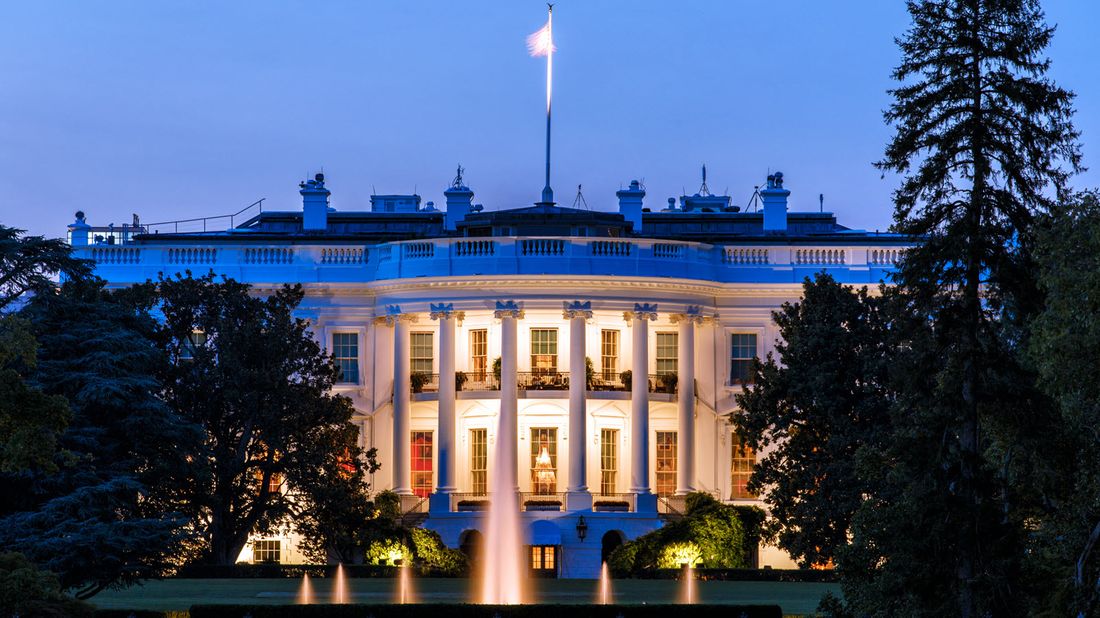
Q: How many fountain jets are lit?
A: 6